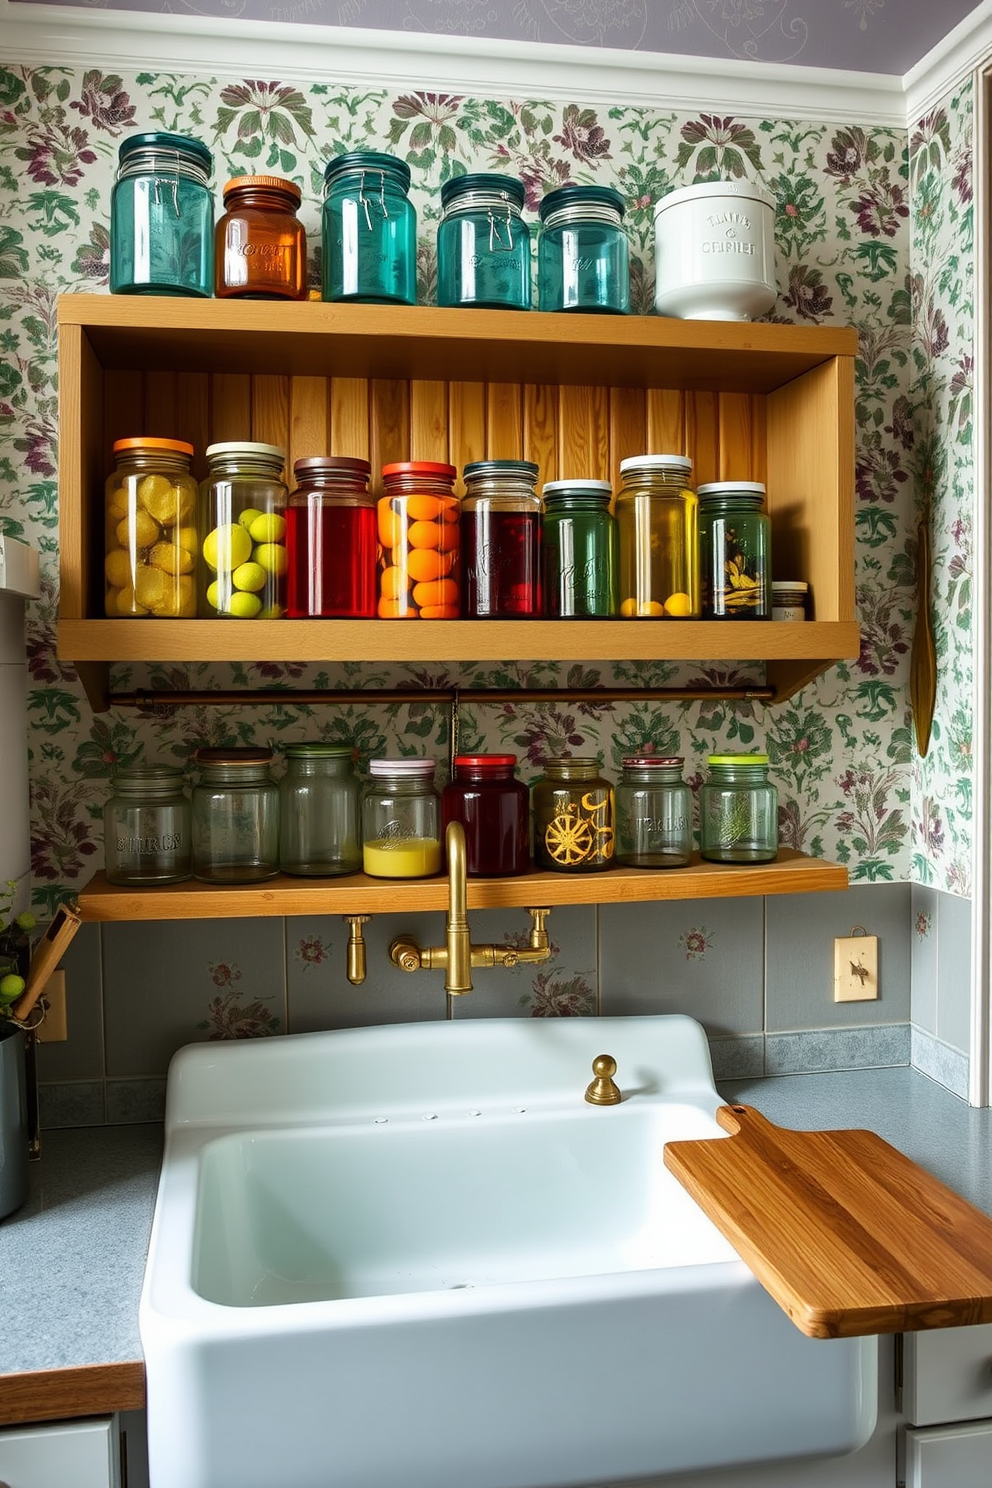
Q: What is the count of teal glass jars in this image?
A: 4